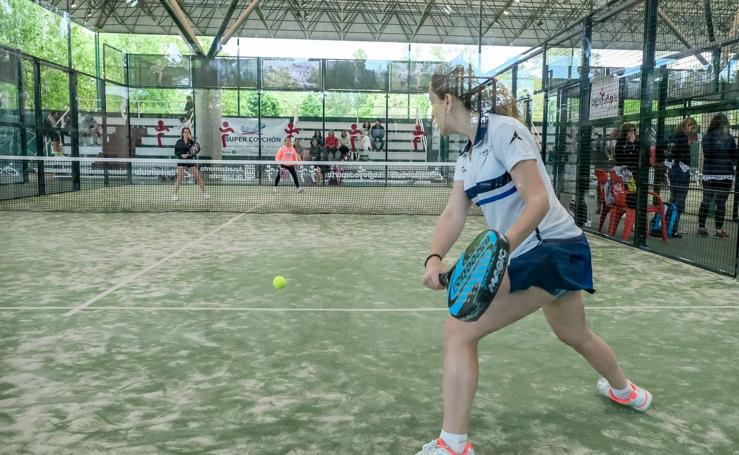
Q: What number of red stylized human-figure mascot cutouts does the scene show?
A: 5